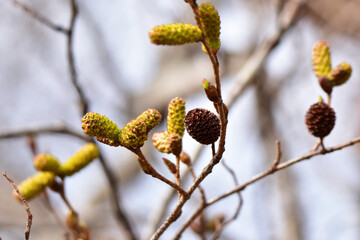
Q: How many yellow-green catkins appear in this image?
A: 11